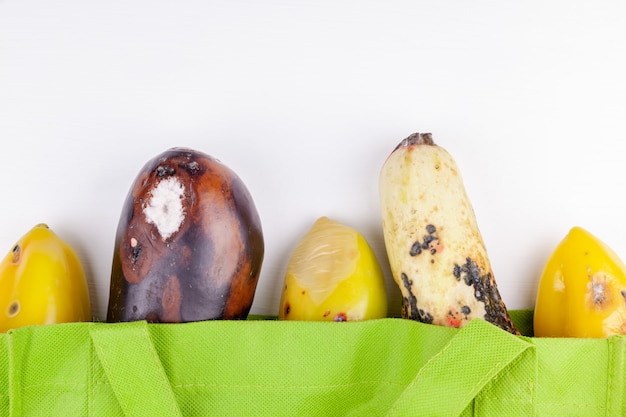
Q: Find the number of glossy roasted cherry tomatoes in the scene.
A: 0